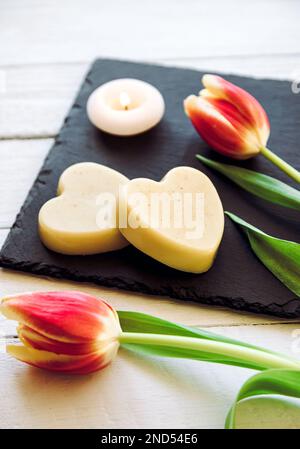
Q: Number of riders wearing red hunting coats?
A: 0